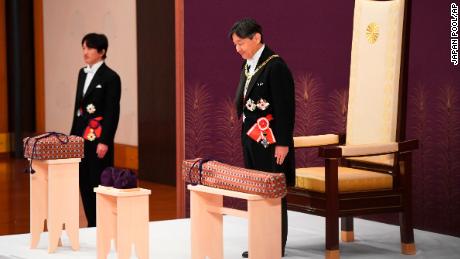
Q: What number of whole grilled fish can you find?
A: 0